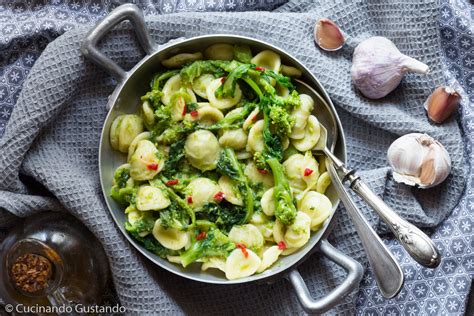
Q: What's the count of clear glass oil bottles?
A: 1